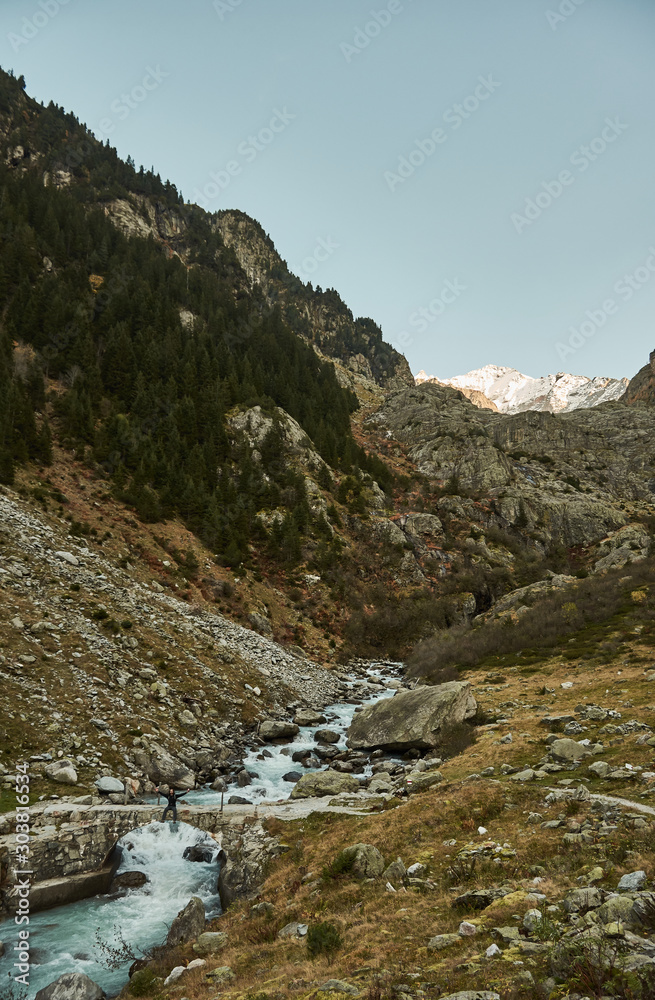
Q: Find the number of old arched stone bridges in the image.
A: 1